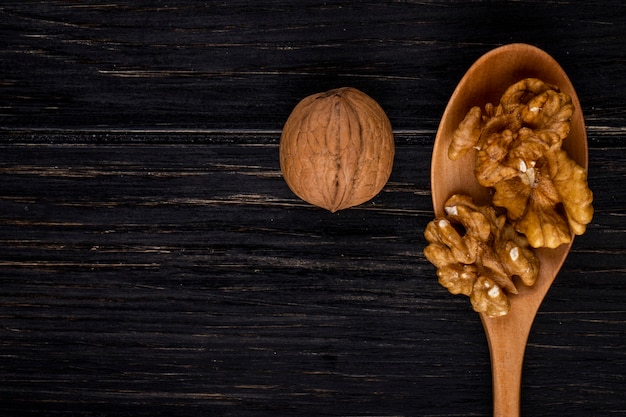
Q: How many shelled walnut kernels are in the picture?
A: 3